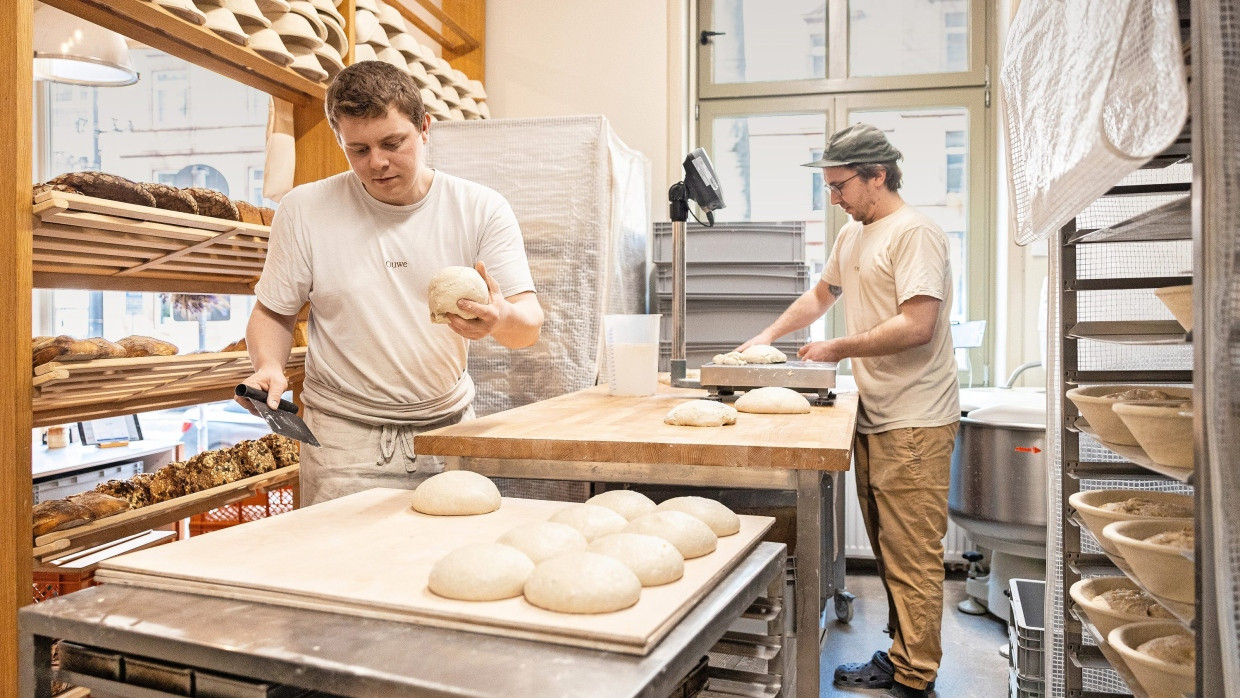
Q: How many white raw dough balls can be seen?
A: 13